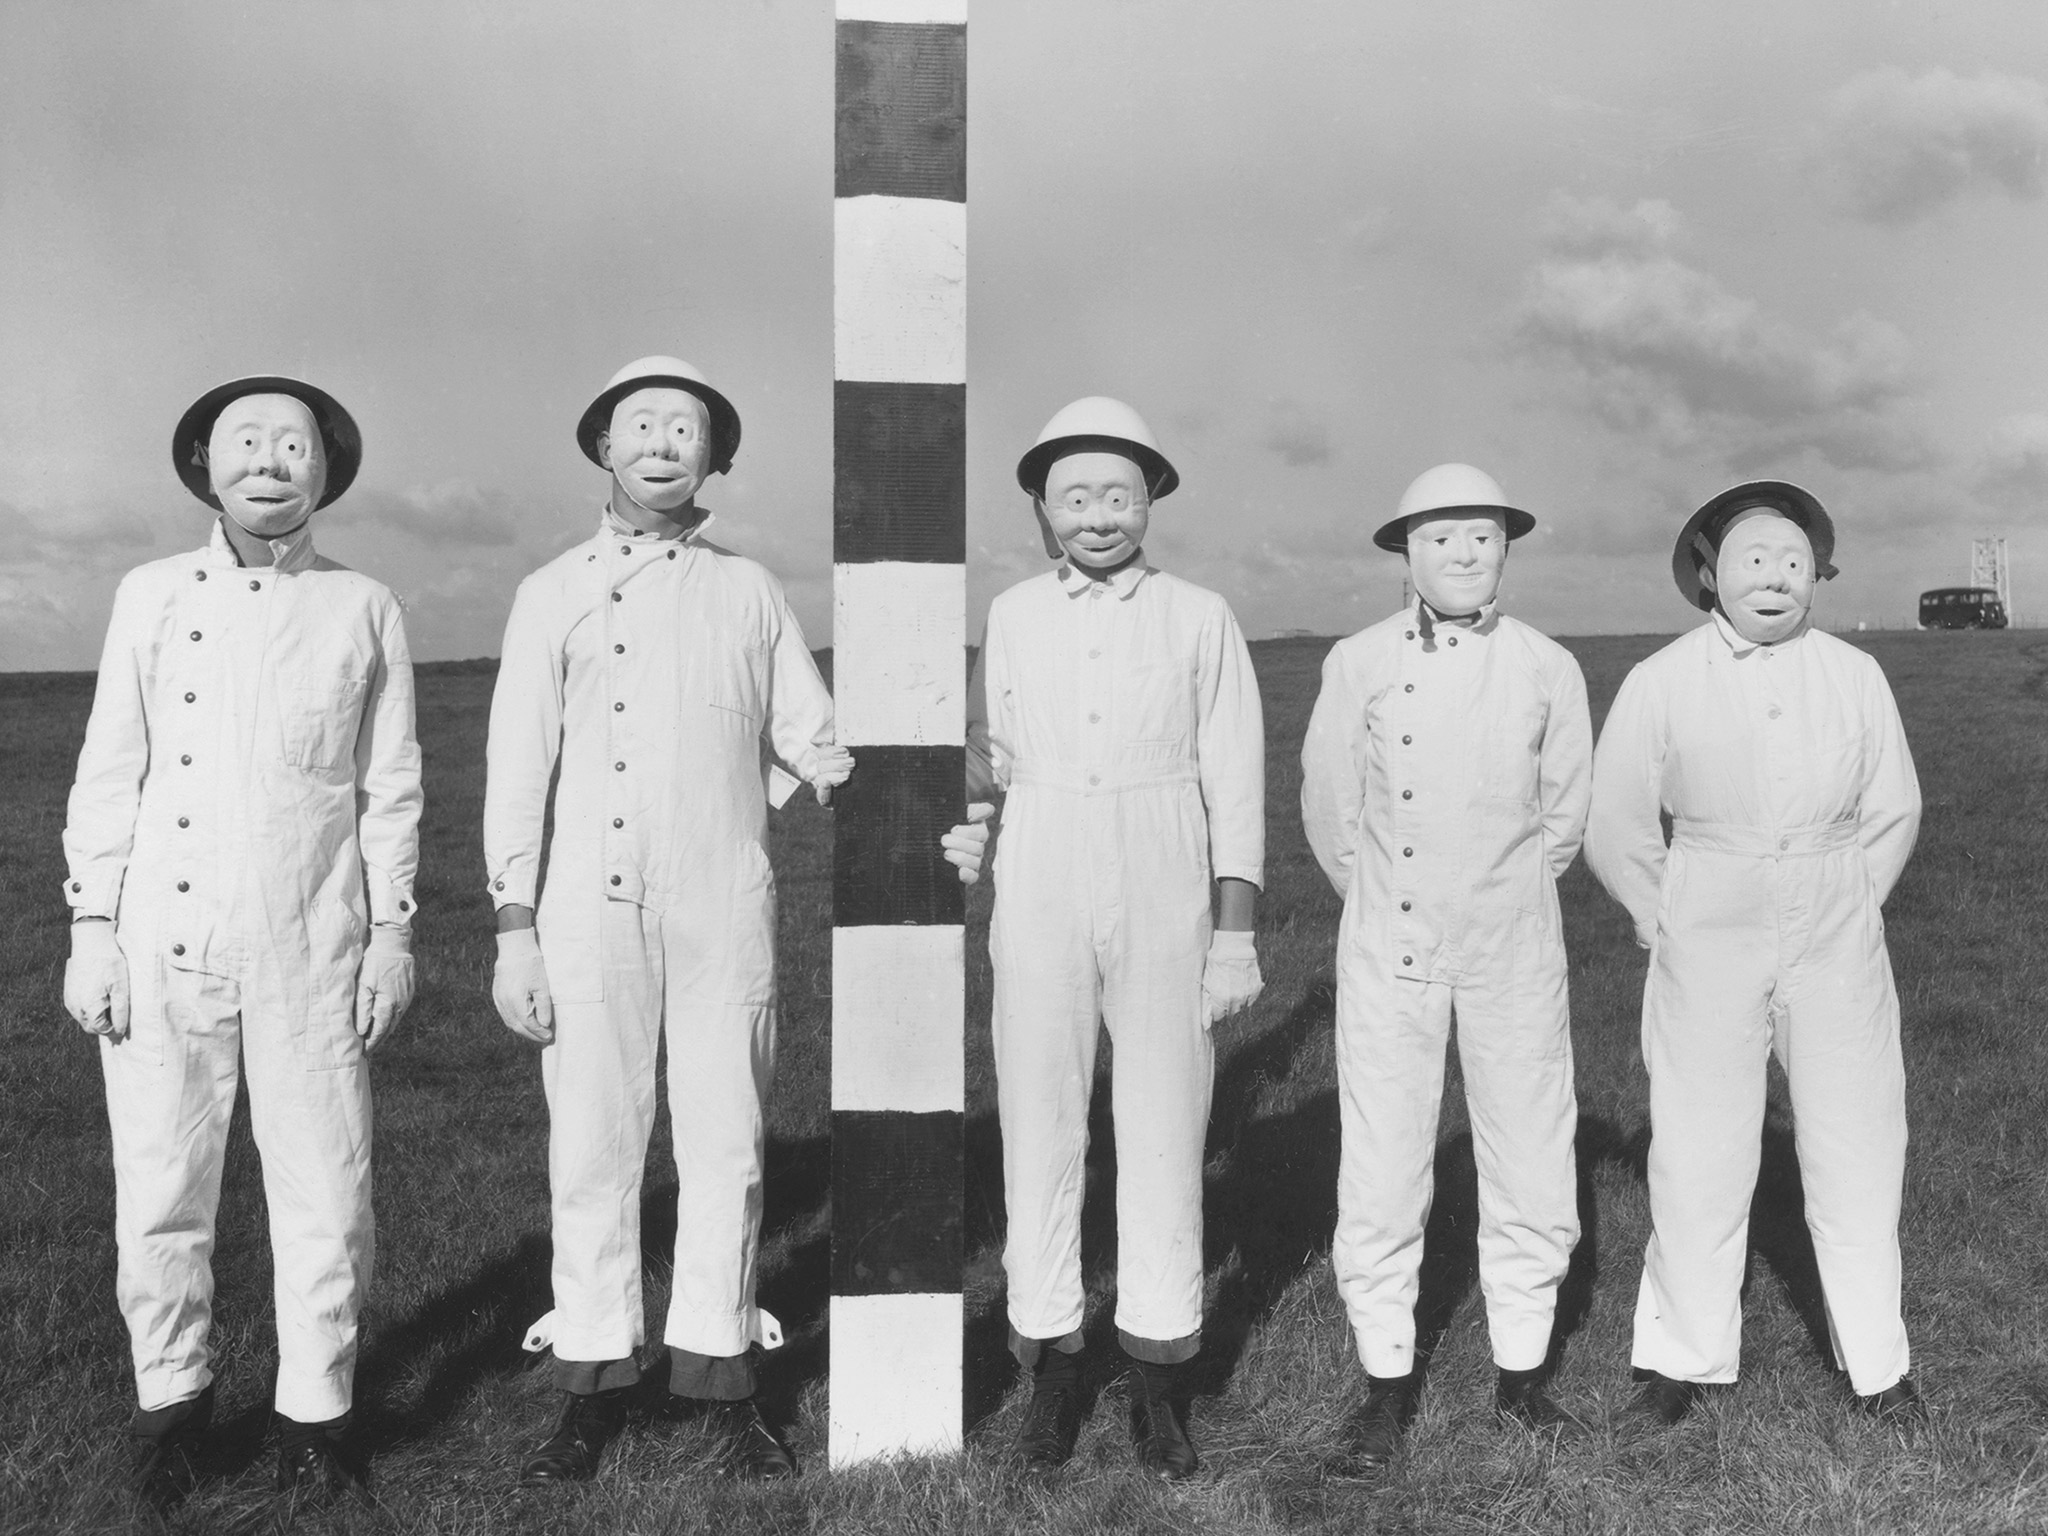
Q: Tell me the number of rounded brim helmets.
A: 5